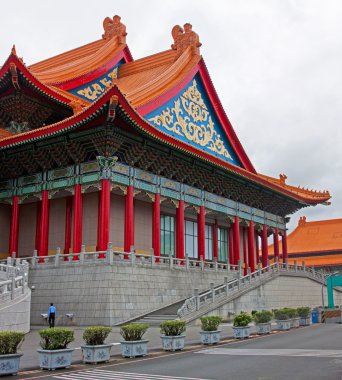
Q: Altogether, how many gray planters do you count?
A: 11